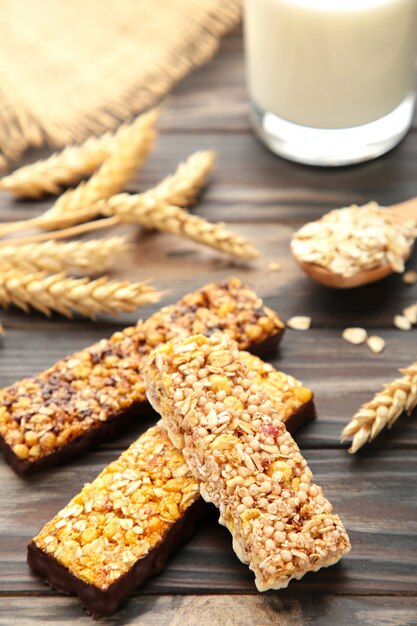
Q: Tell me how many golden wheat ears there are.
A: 7